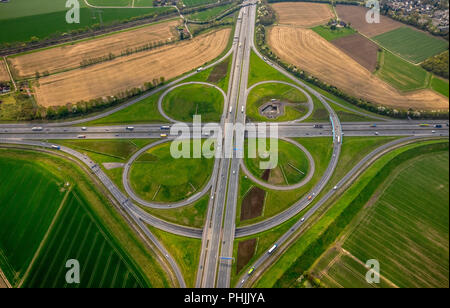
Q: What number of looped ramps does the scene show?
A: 4